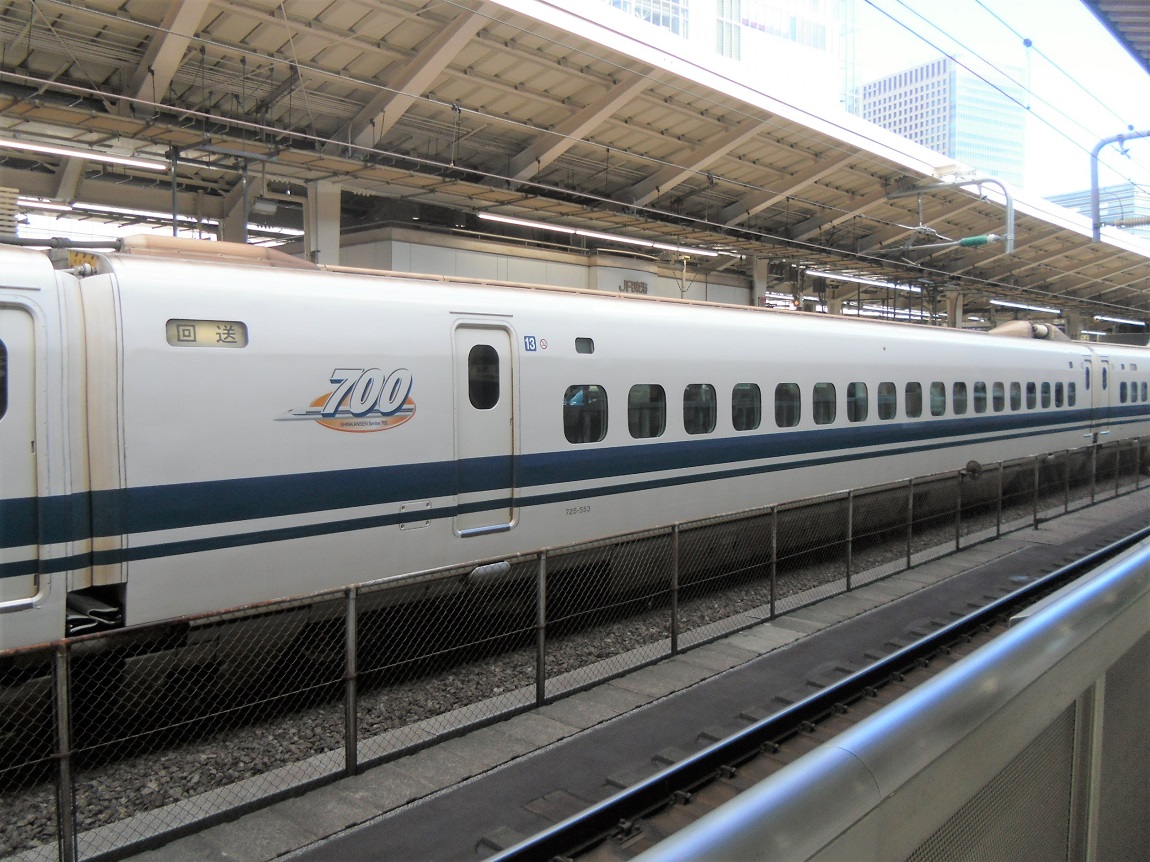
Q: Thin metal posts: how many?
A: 14